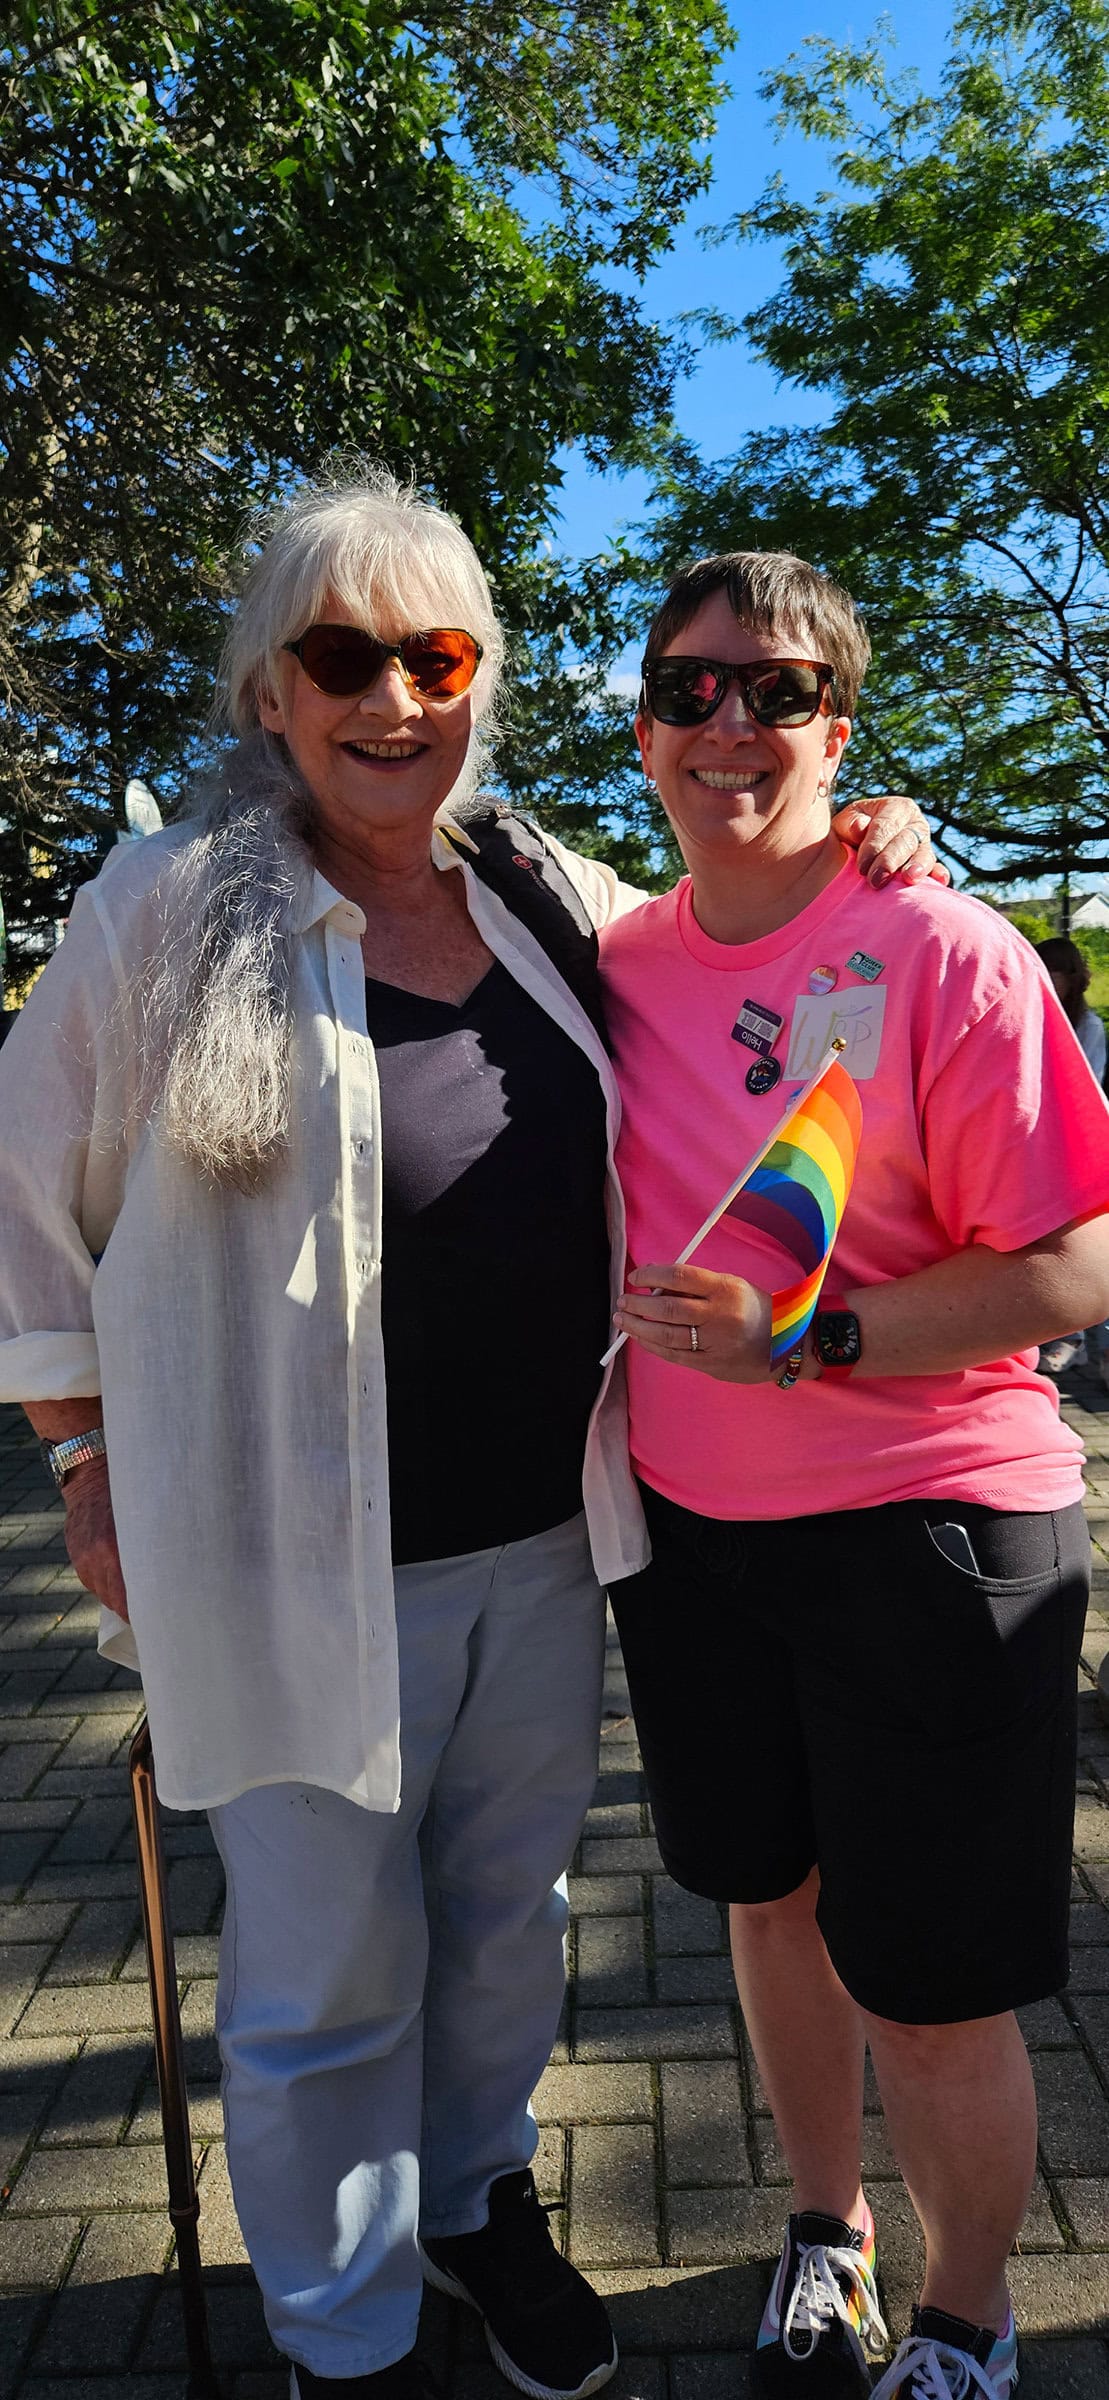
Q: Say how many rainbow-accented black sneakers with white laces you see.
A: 2